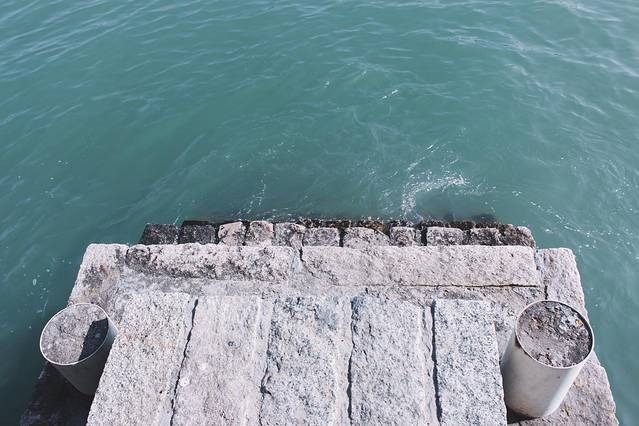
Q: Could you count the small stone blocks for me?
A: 11